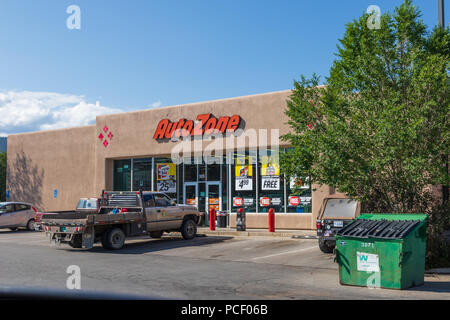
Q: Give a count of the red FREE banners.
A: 3